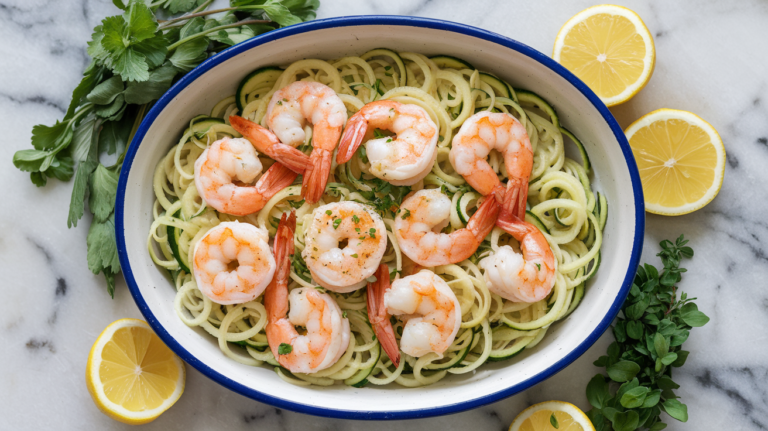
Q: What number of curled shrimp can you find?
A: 10